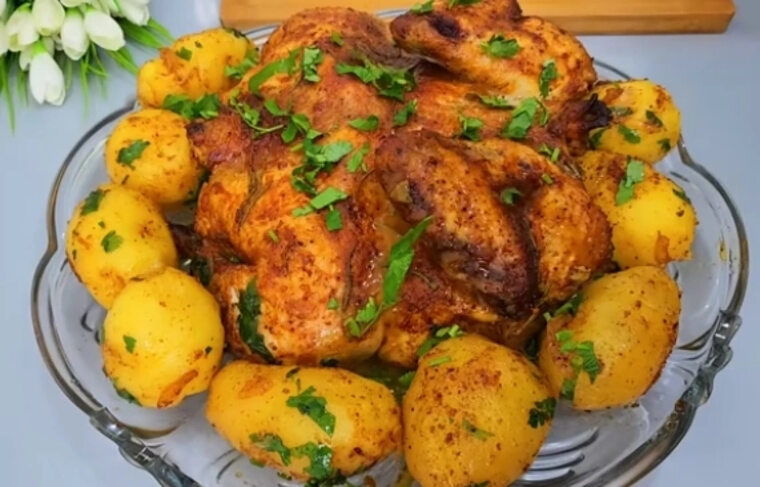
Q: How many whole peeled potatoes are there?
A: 9